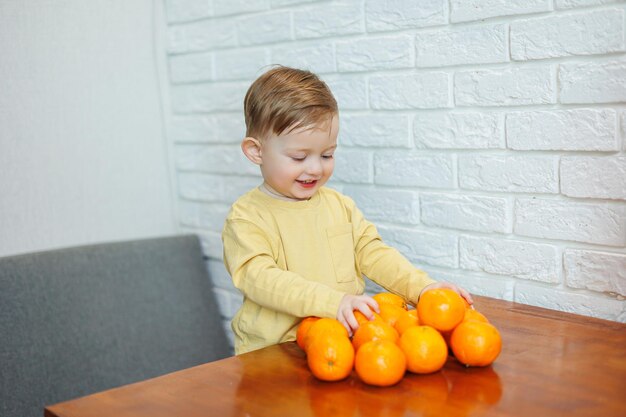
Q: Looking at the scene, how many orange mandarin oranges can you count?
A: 13